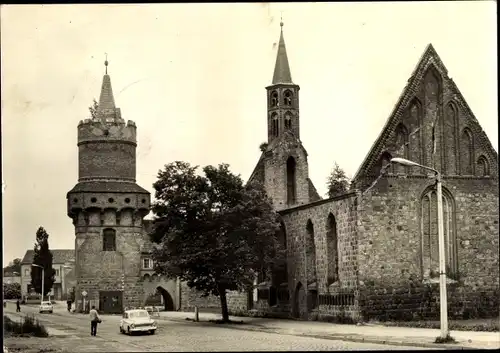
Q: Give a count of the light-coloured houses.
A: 1